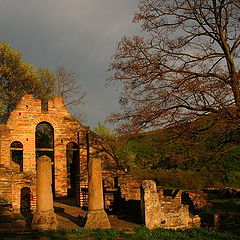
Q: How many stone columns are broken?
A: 2